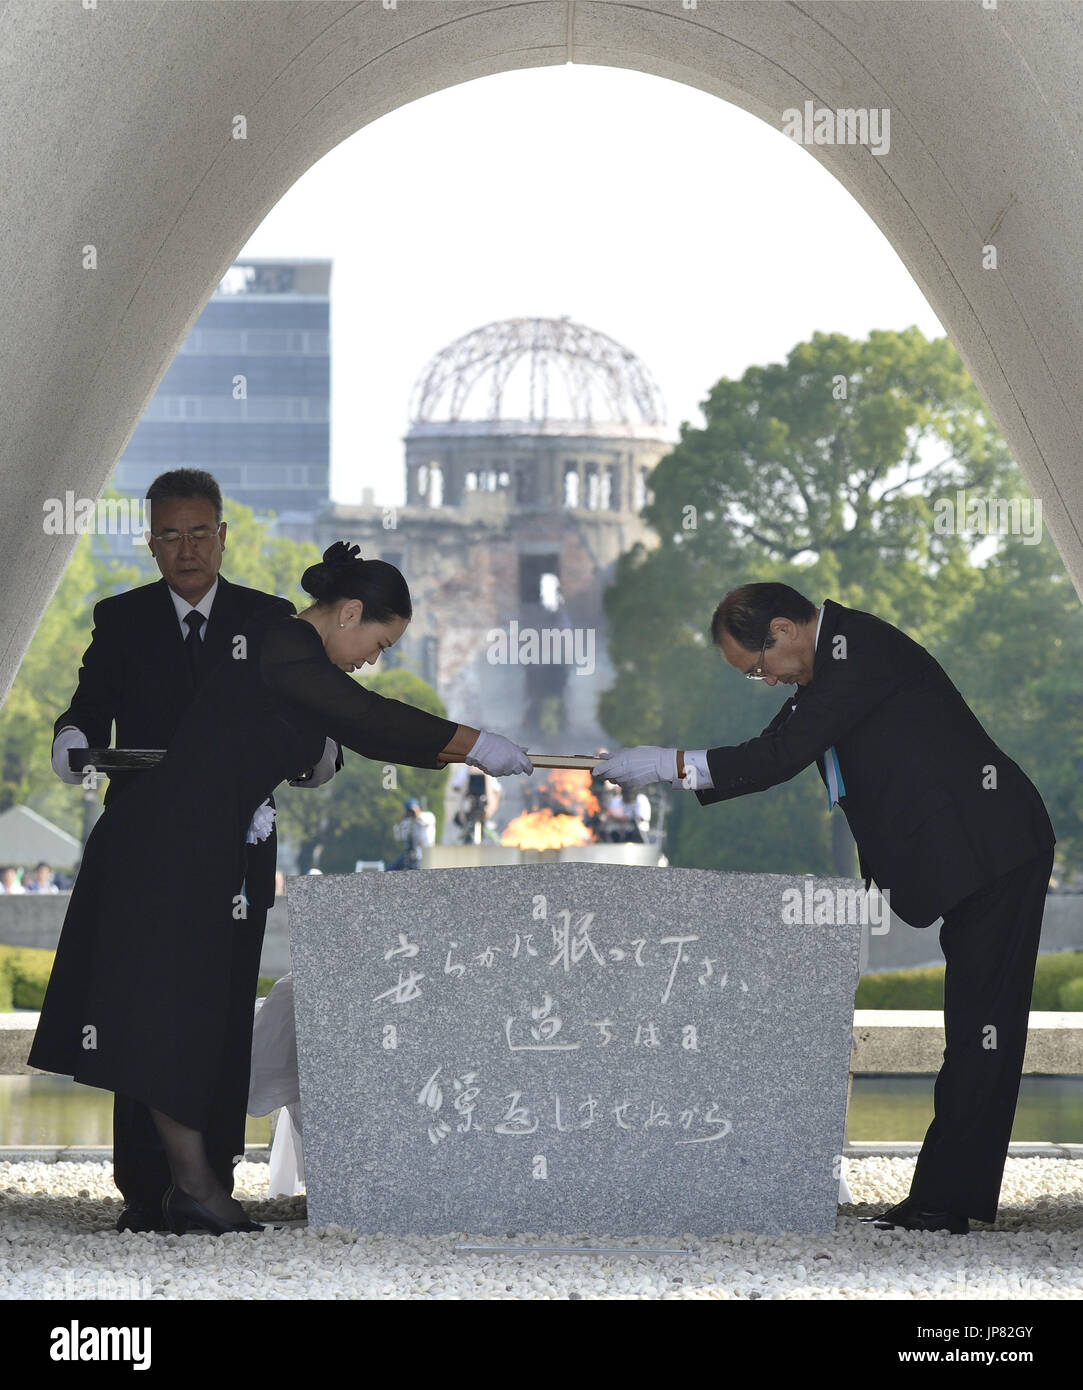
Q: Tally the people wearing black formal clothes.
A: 3